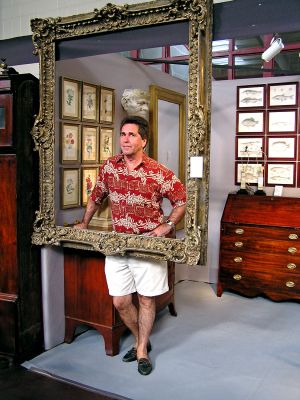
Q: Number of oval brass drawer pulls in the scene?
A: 8